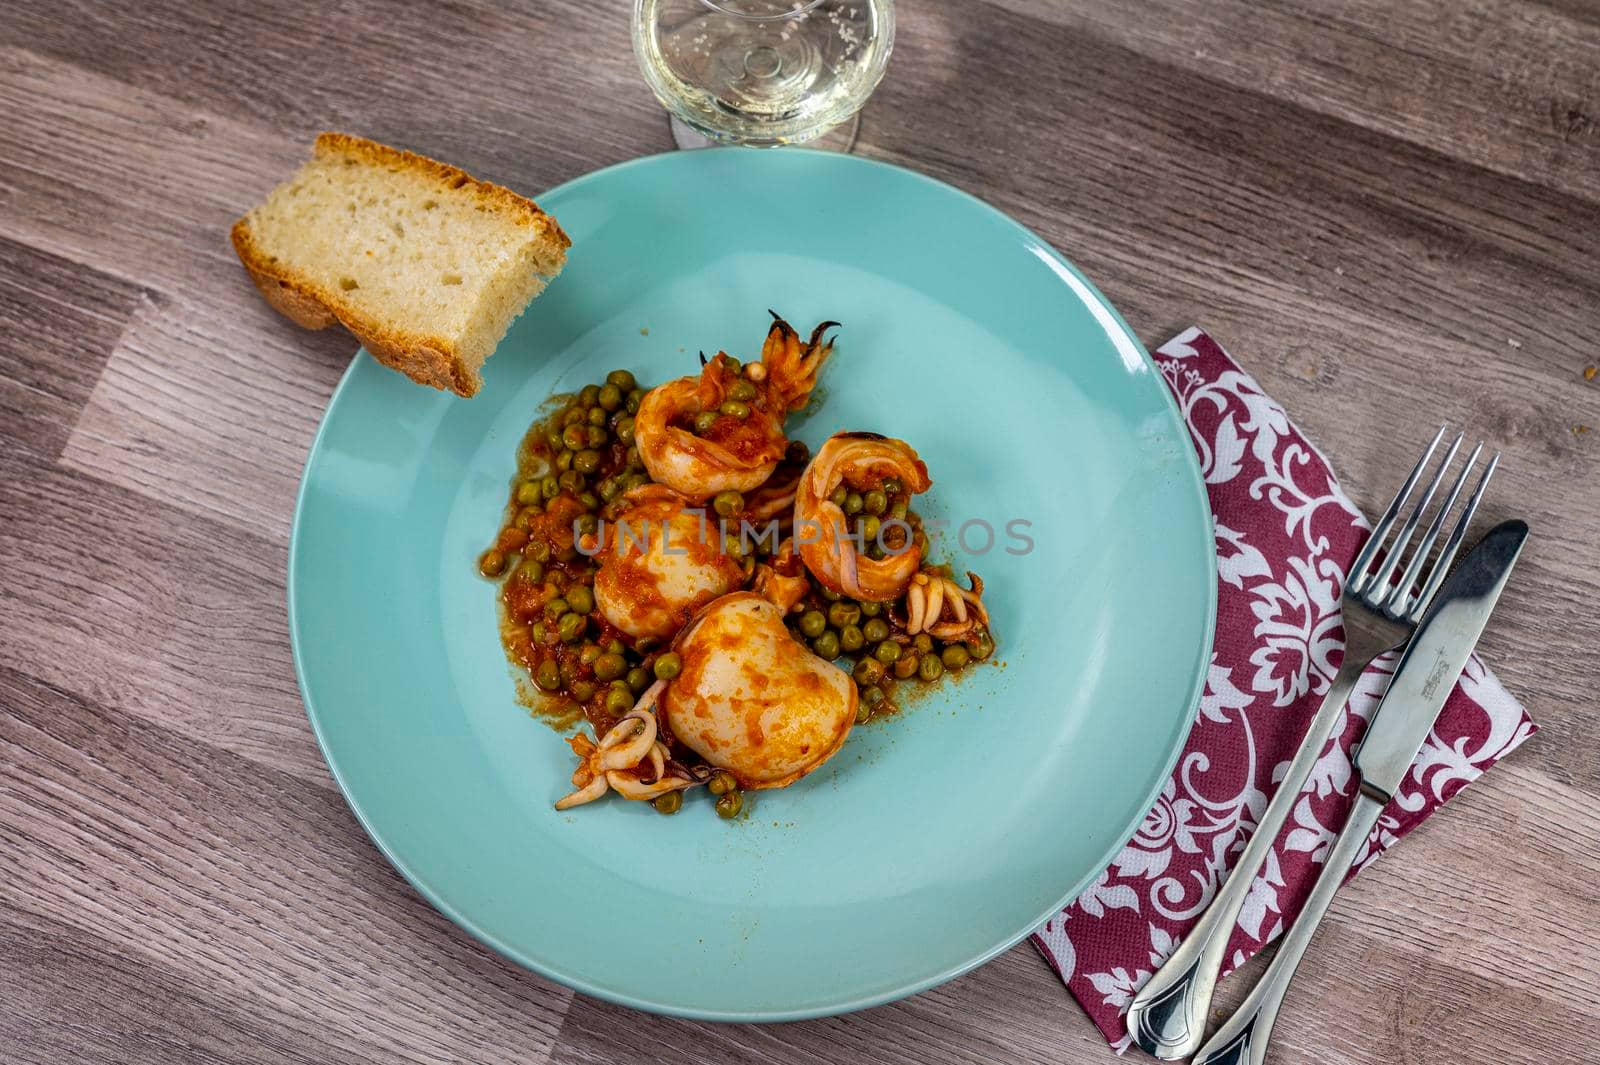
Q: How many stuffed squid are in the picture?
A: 4